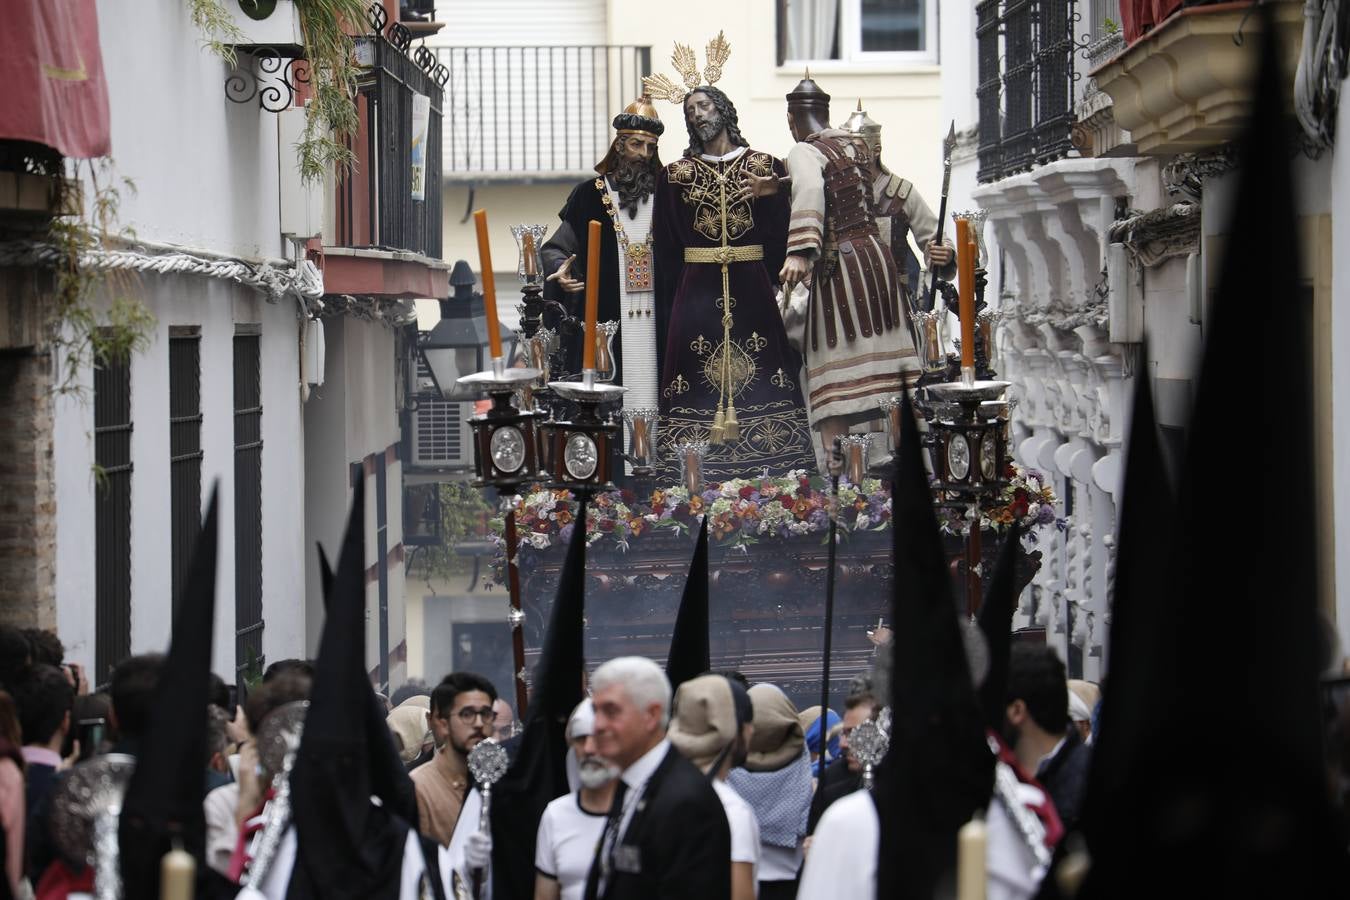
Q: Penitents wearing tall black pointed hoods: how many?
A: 9